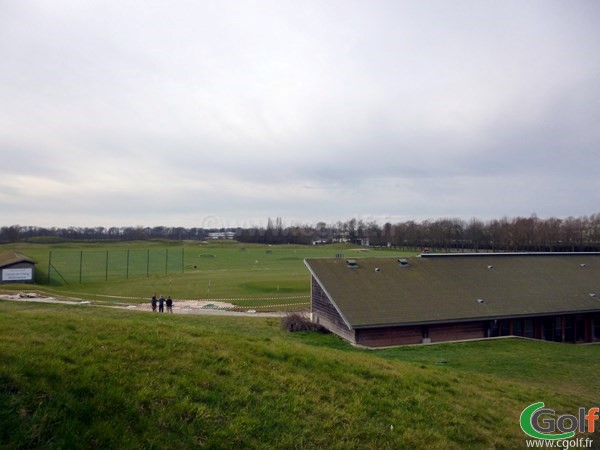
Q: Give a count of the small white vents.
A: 5